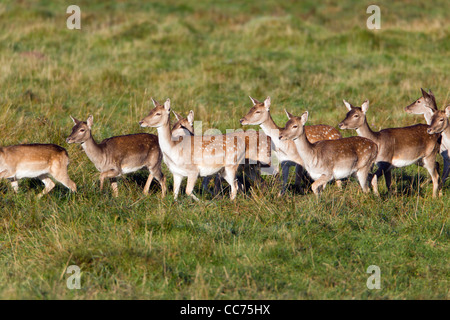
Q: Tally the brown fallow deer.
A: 9